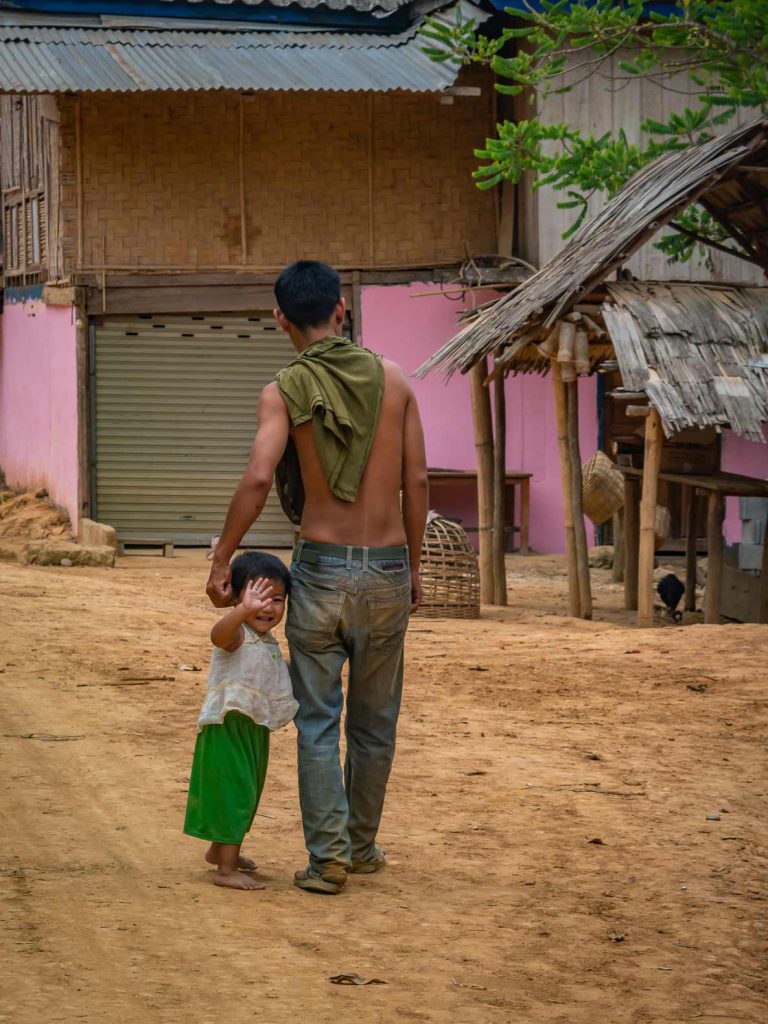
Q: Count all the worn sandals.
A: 2